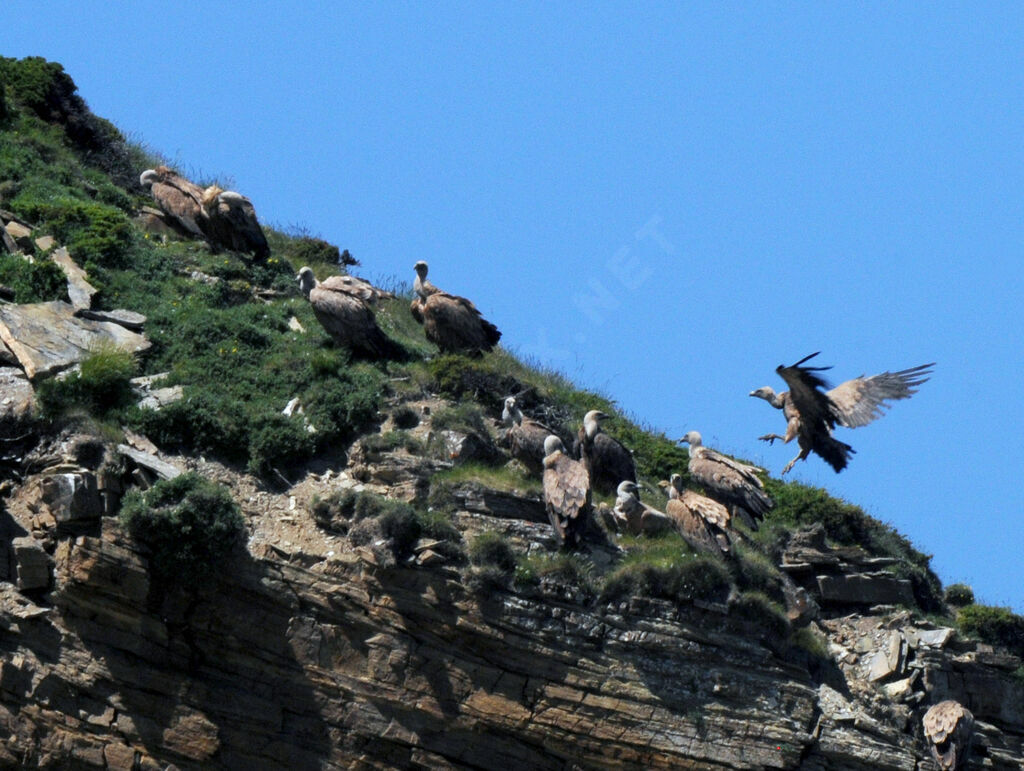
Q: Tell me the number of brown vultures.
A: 12